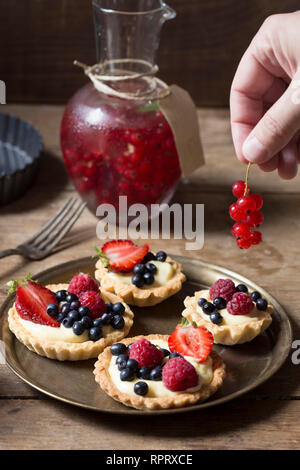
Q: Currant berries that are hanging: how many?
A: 8